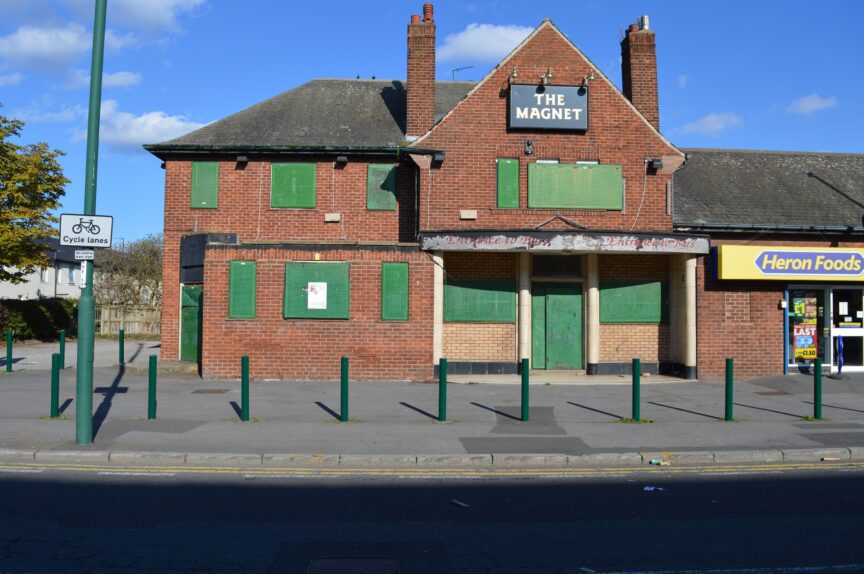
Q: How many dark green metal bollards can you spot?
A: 12